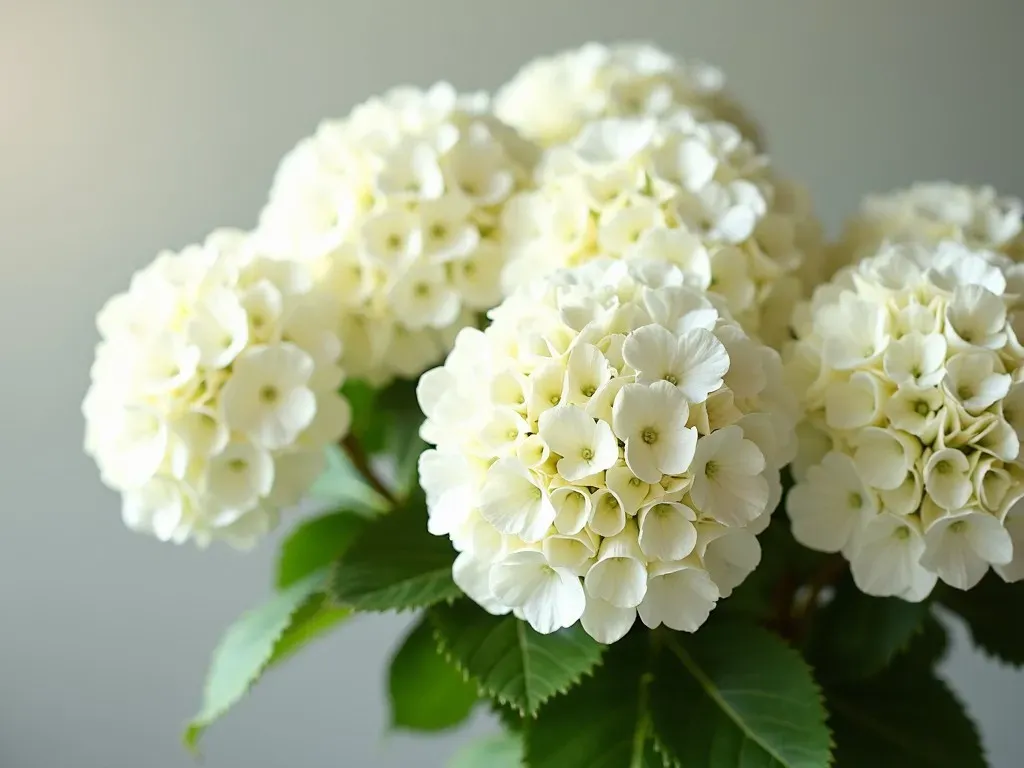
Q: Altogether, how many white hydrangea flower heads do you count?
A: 7